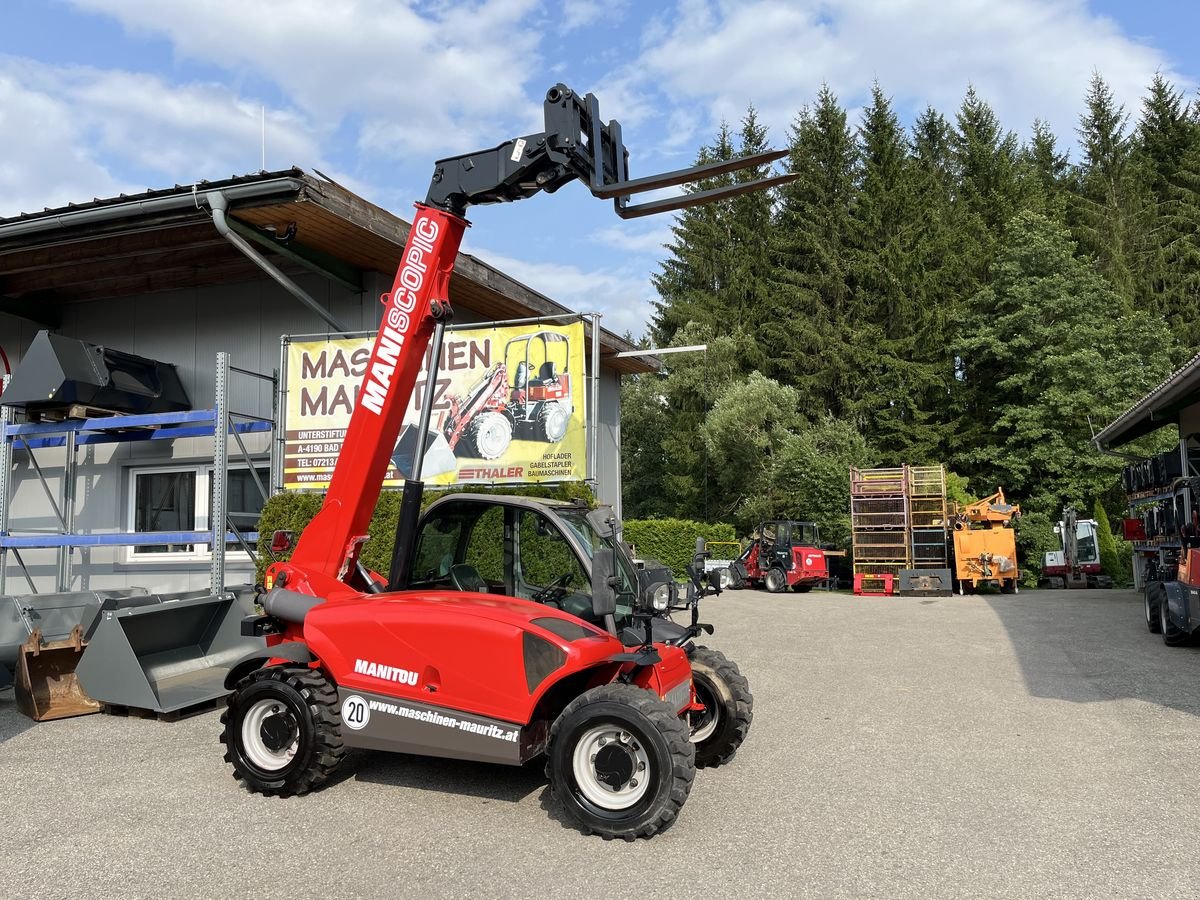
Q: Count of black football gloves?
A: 0